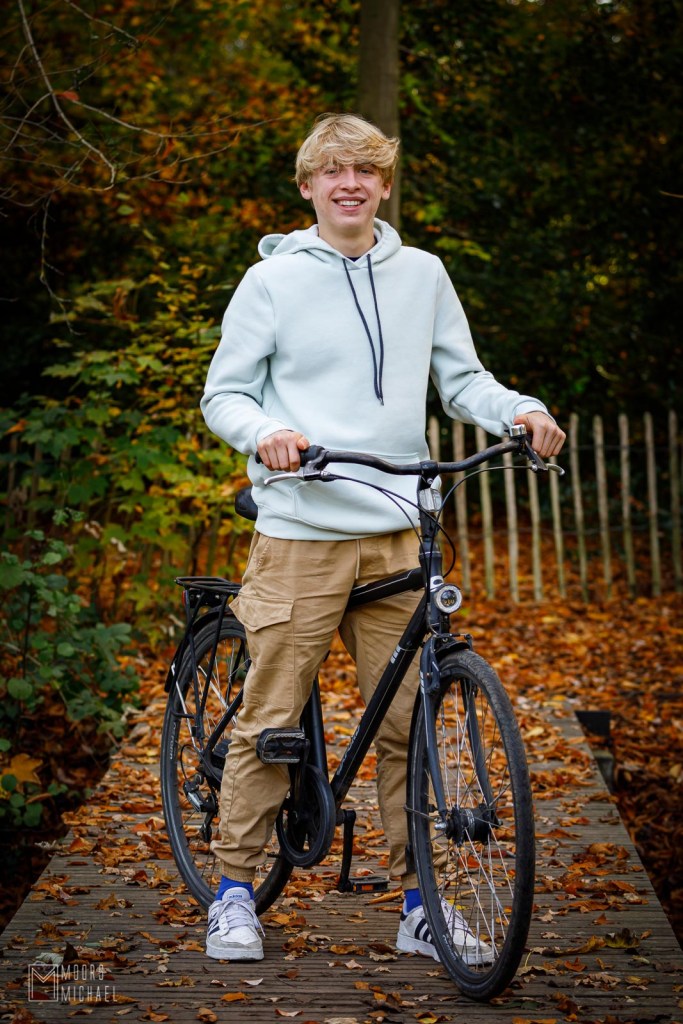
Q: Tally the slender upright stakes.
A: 11